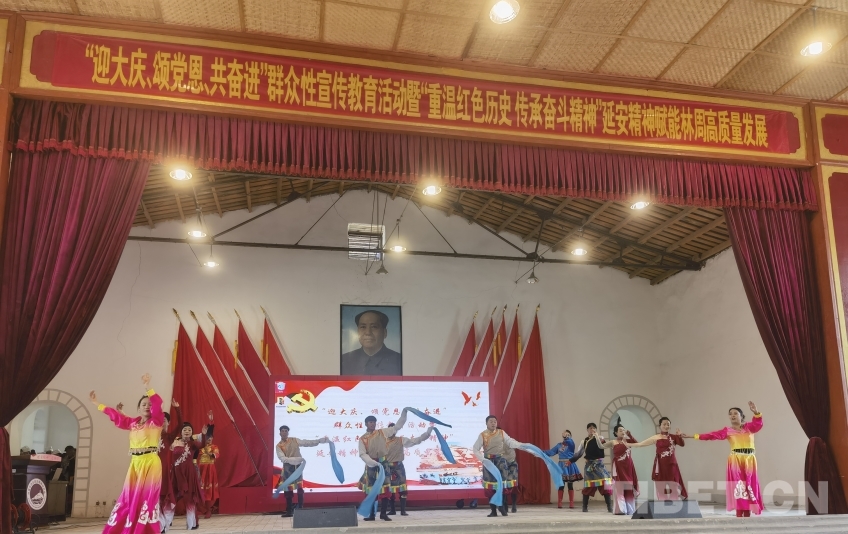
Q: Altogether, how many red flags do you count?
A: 10